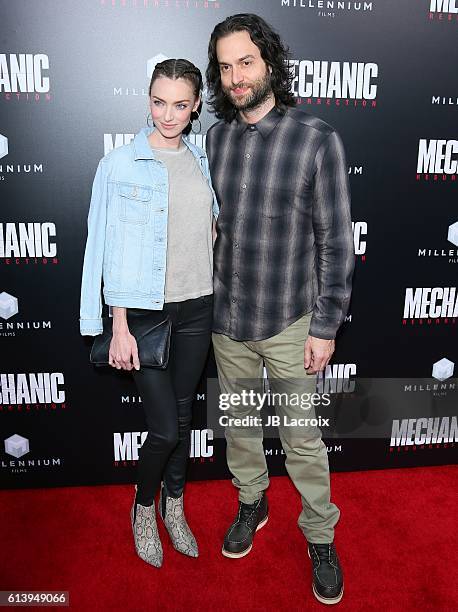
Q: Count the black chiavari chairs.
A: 0